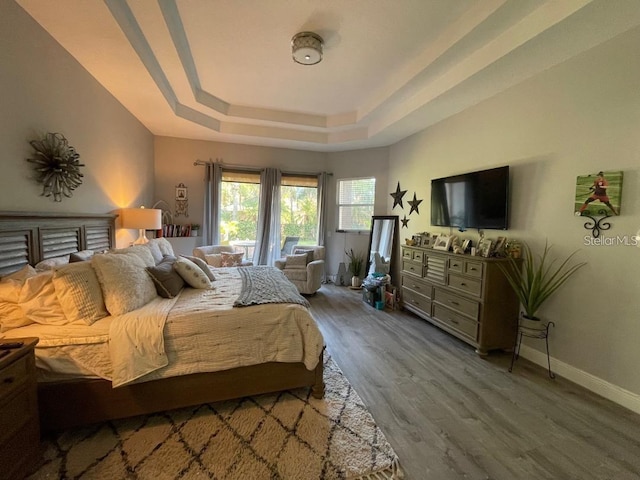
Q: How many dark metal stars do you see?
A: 3